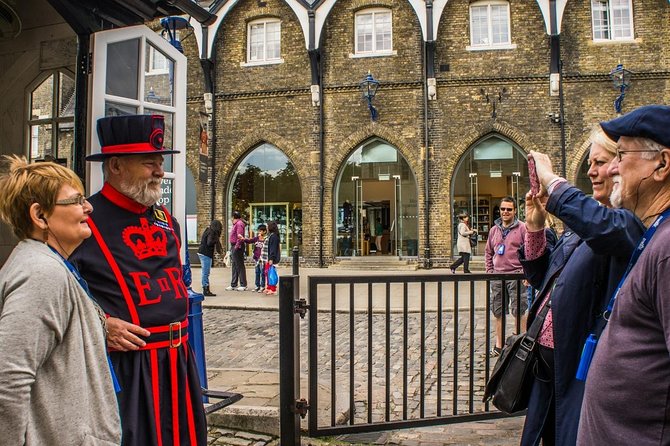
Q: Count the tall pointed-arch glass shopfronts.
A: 3